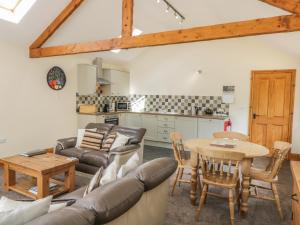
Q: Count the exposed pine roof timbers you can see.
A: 4